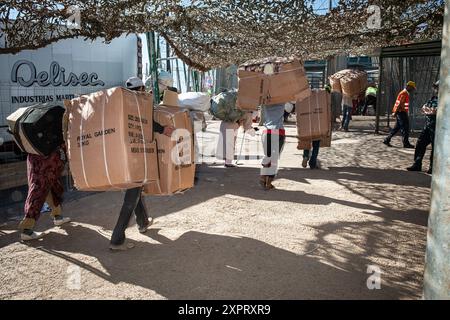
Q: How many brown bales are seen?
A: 5